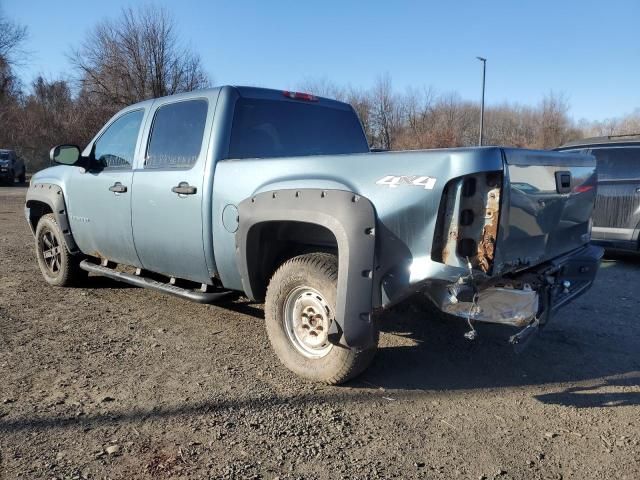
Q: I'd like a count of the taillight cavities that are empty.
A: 1